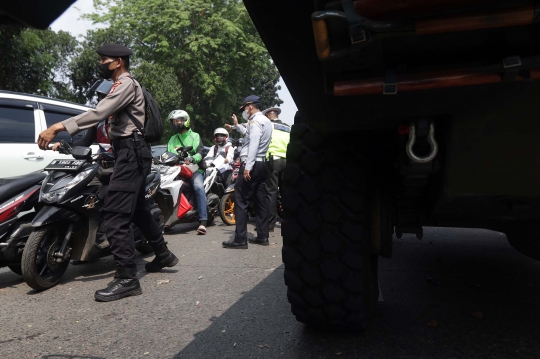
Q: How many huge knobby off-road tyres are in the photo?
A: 1